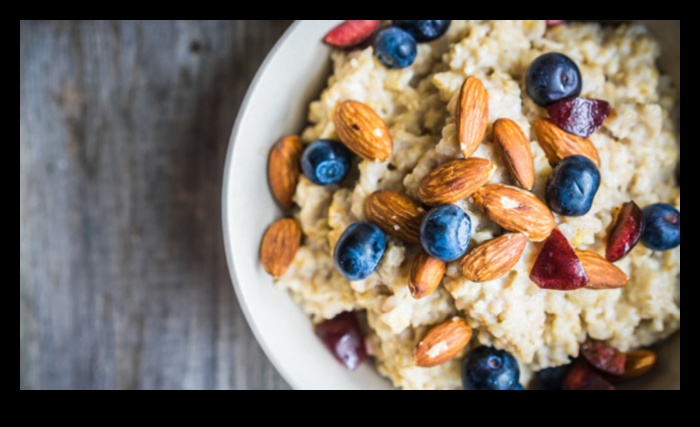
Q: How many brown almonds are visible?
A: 14